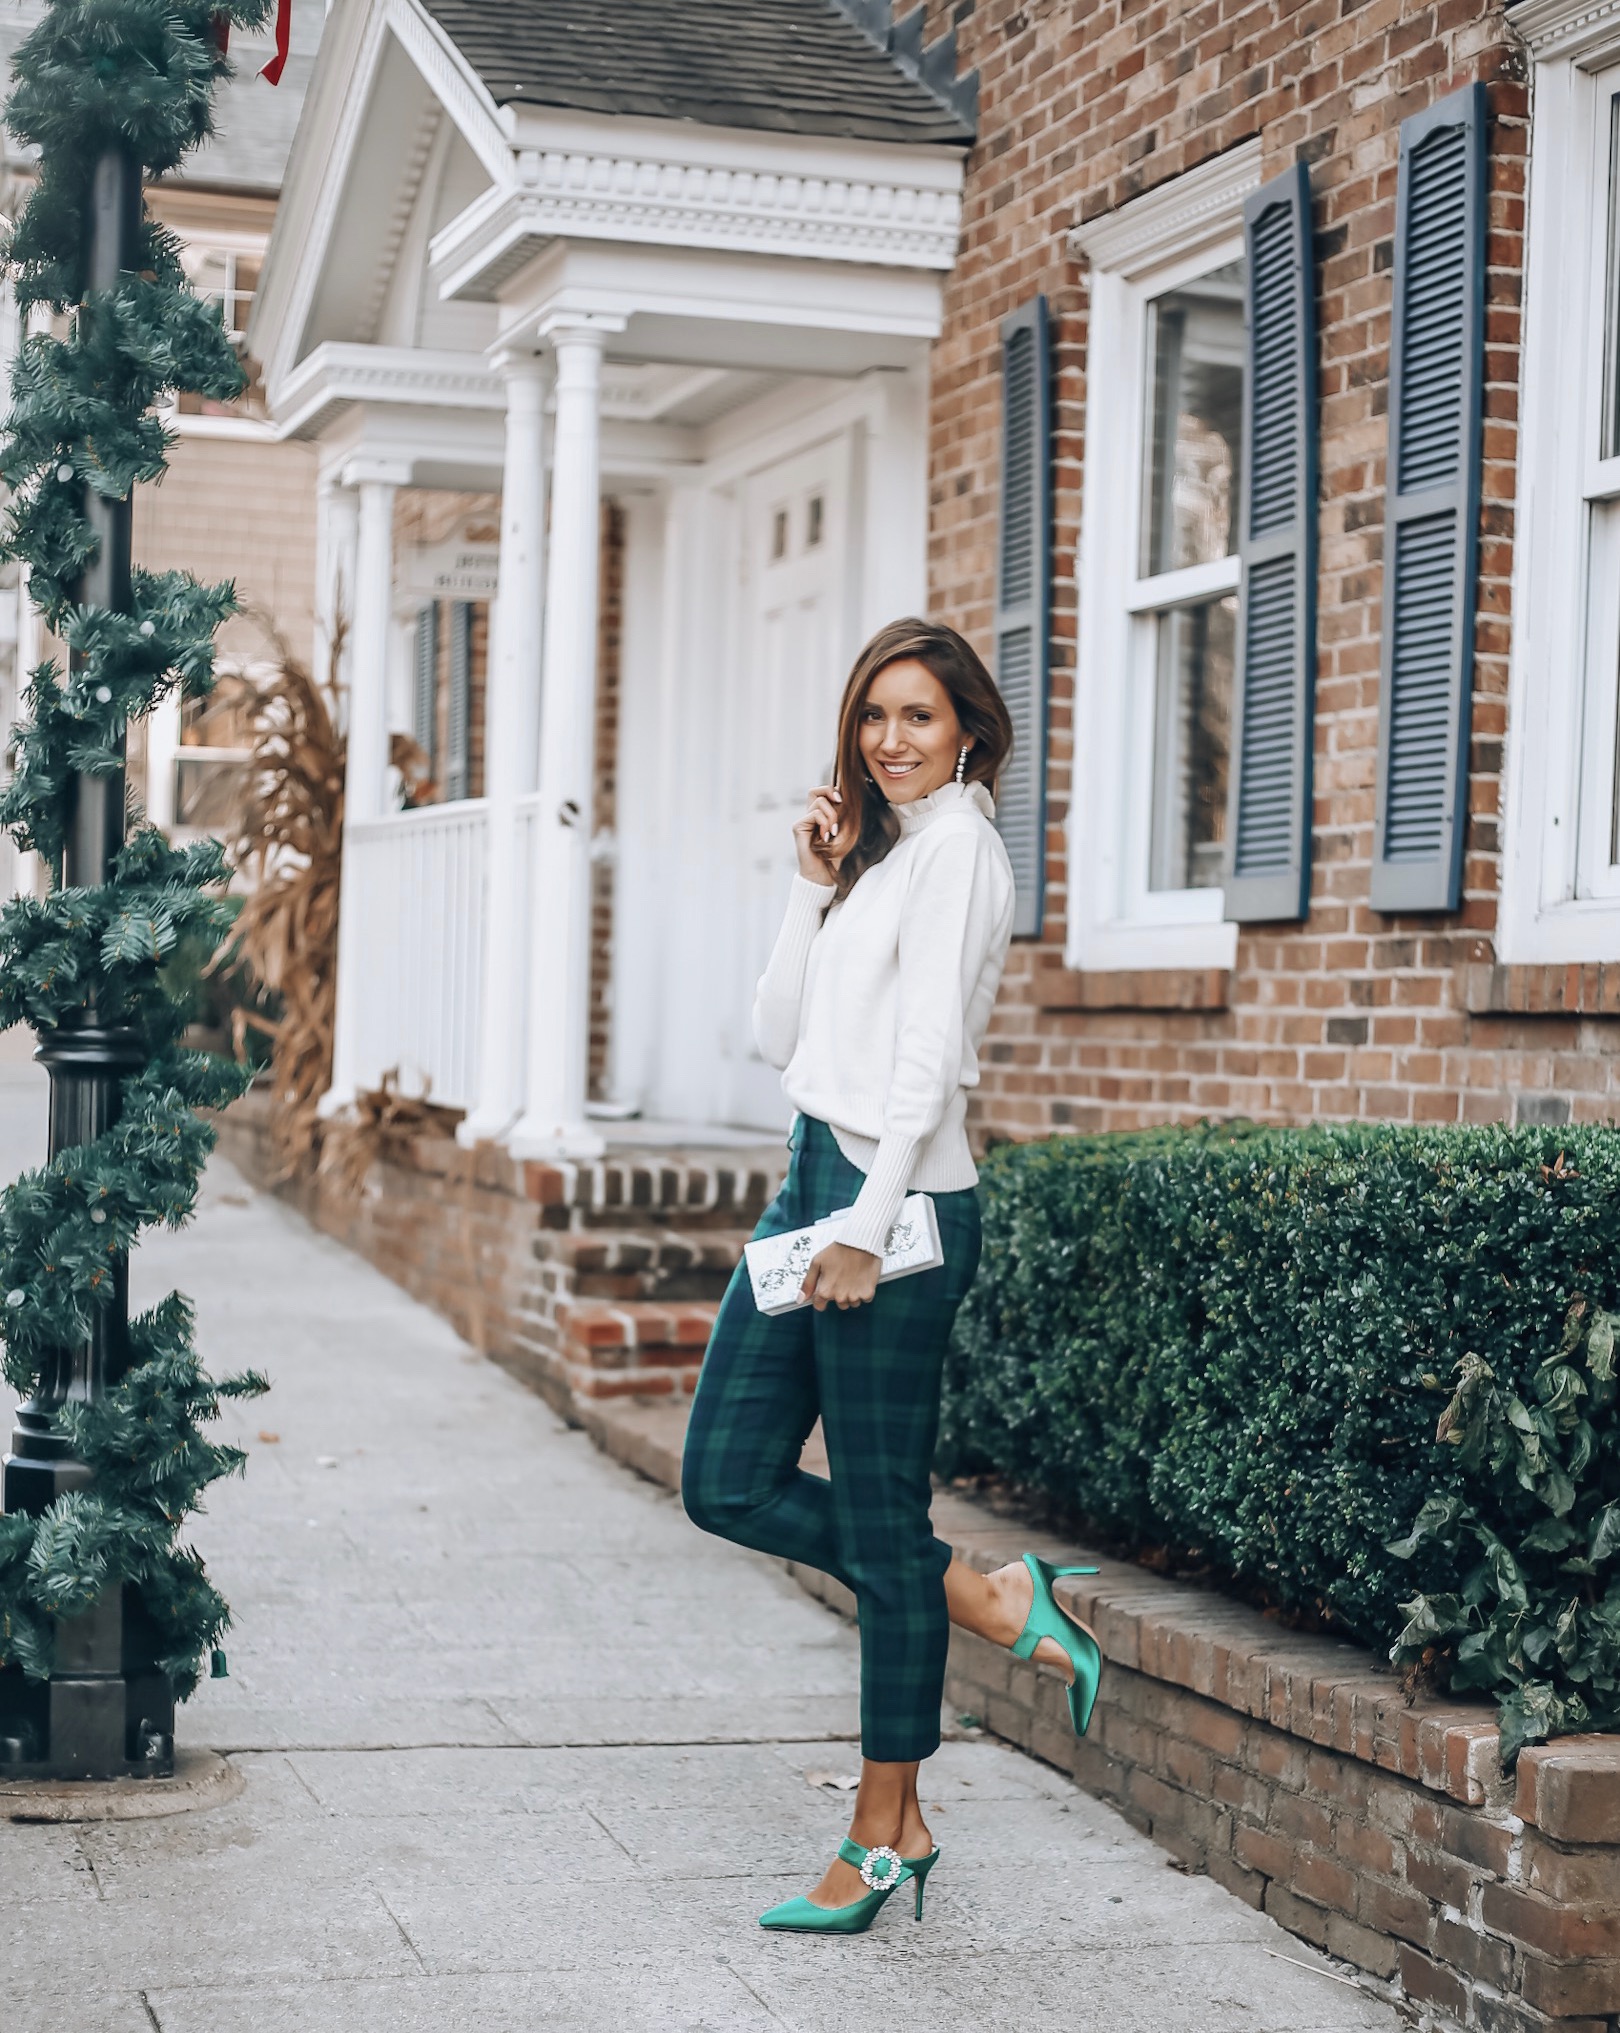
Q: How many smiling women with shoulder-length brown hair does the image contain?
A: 1